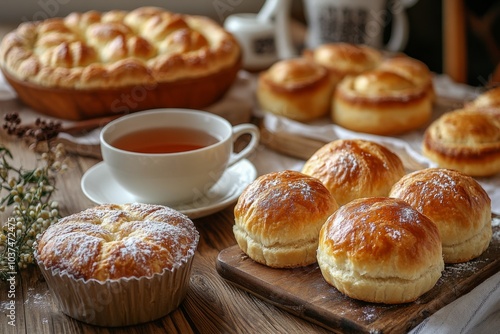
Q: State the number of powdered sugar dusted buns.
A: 4